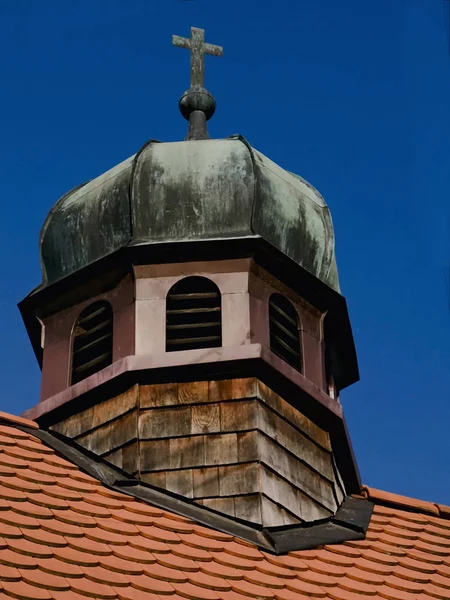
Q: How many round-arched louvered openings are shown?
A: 3